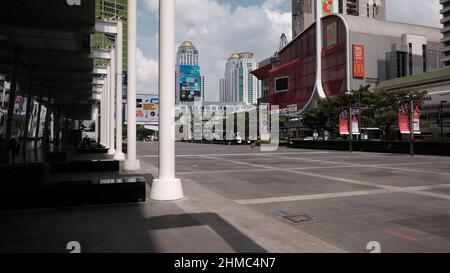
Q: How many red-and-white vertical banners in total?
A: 4